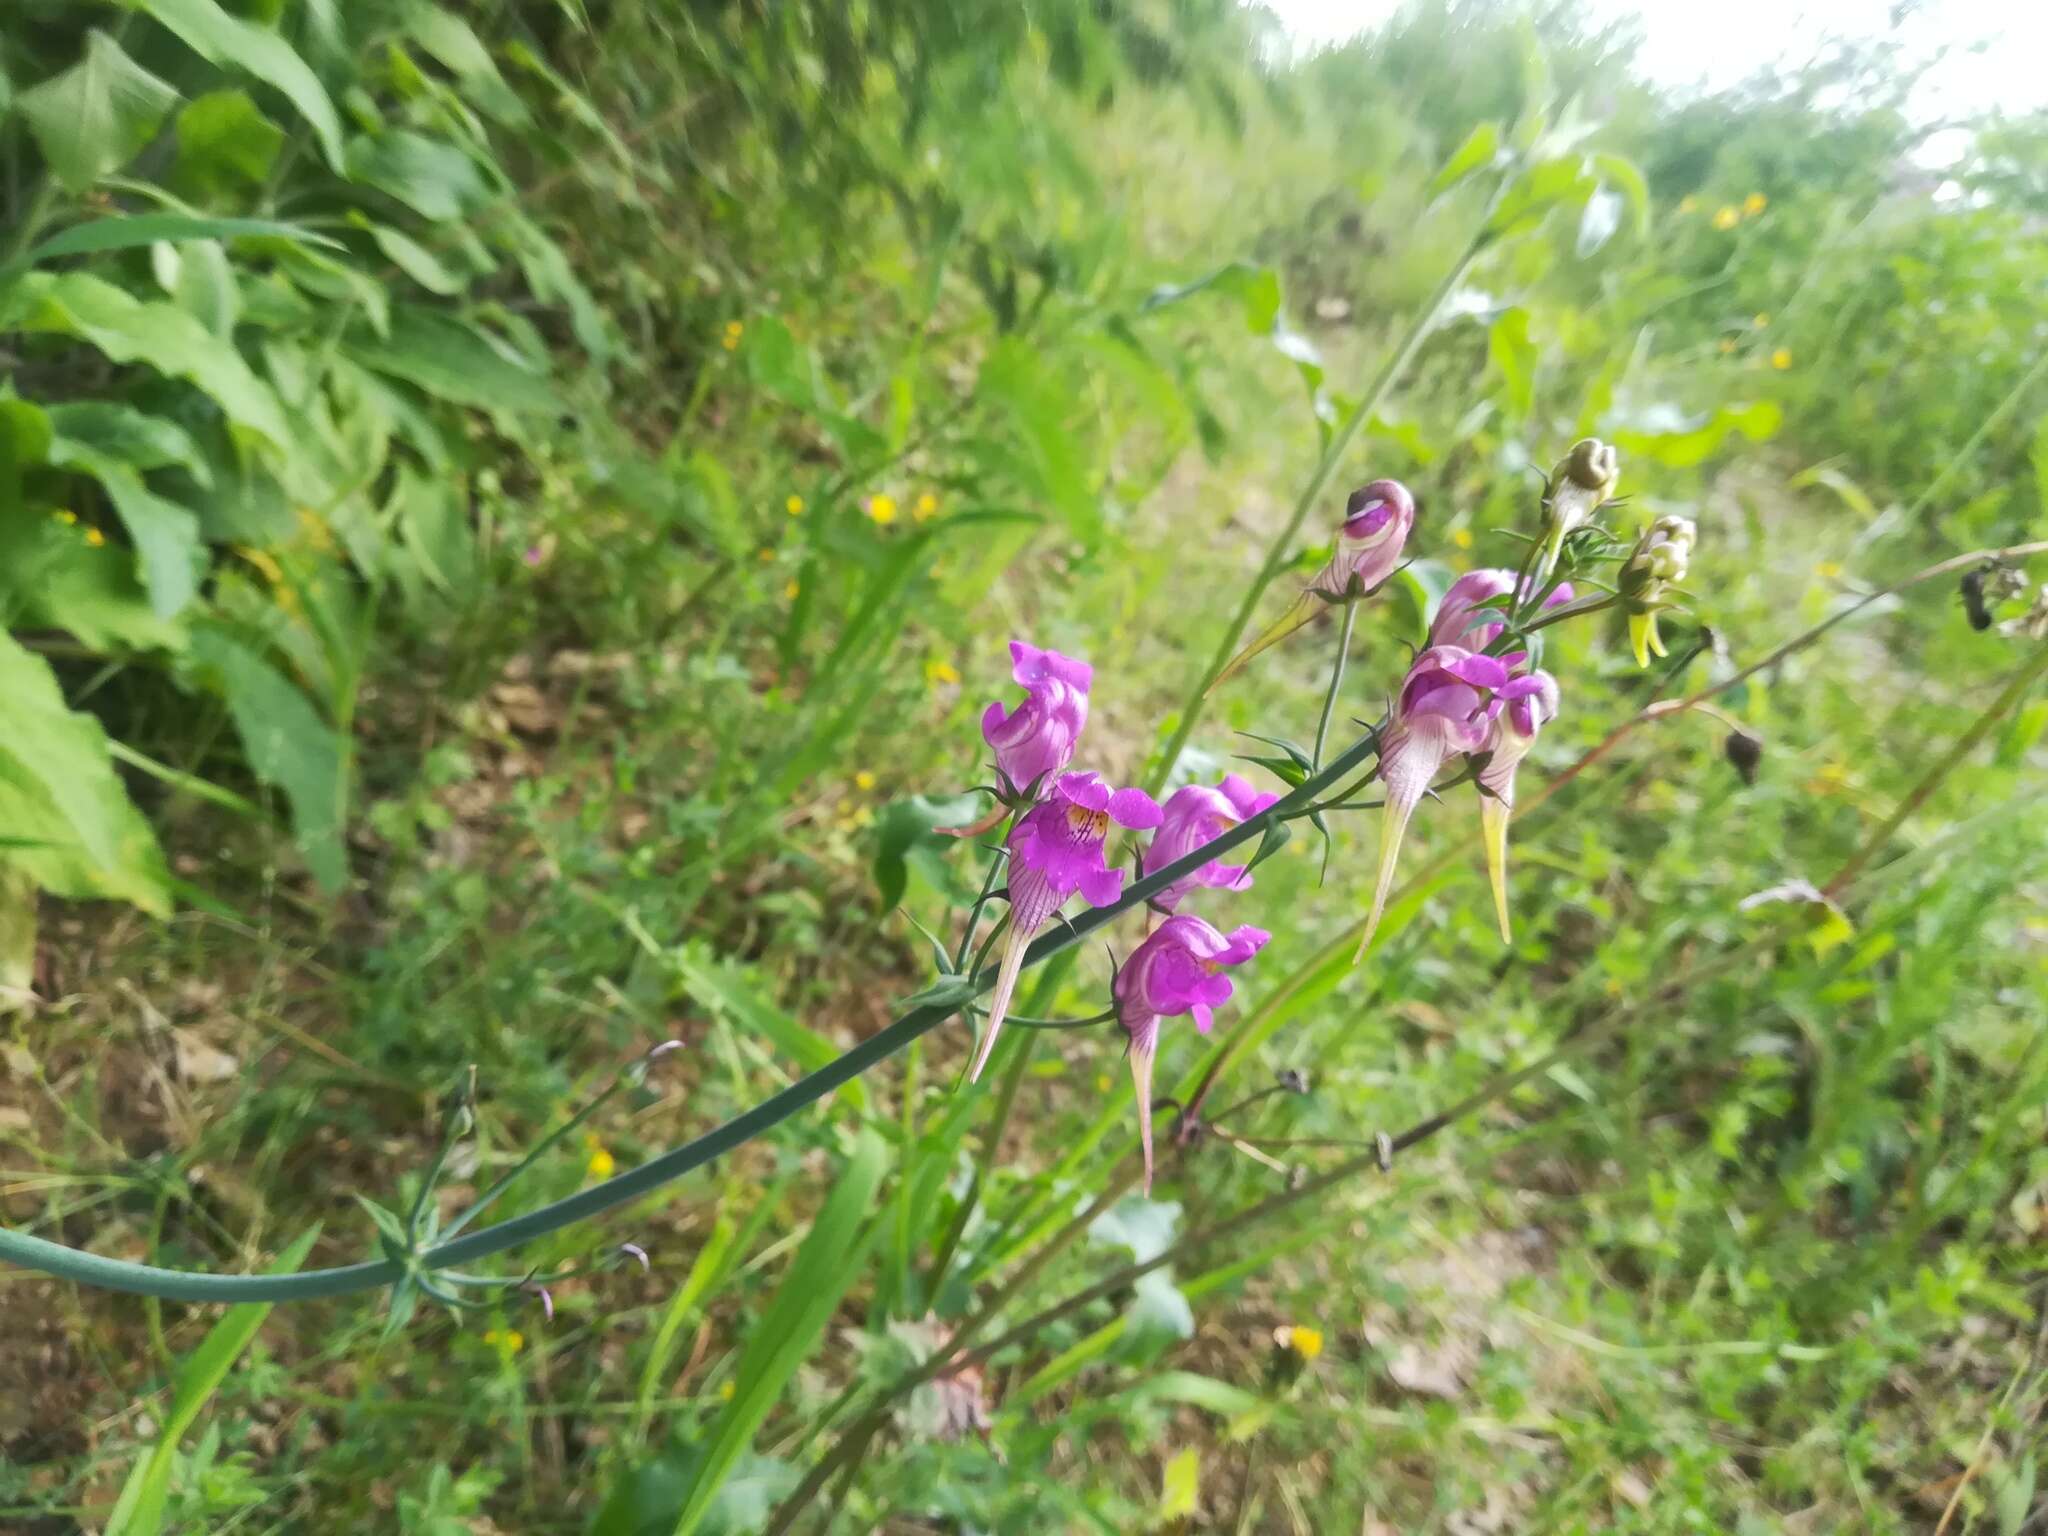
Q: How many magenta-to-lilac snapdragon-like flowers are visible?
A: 8